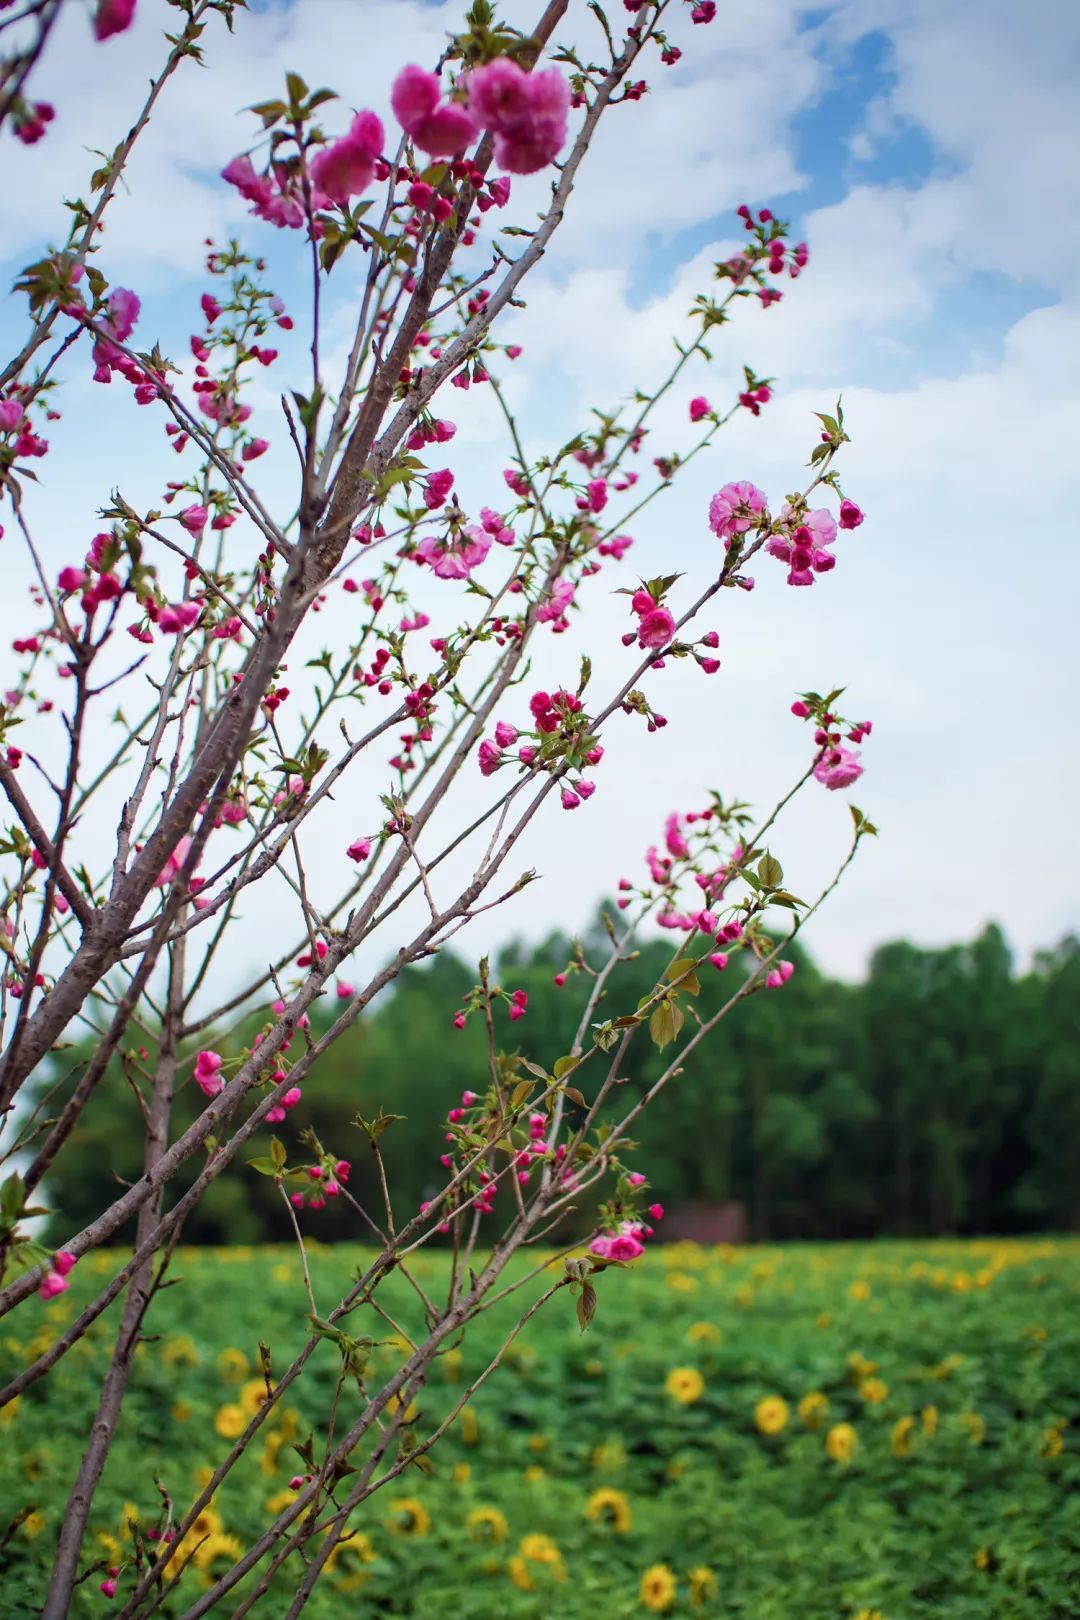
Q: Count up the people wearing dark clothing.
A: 0